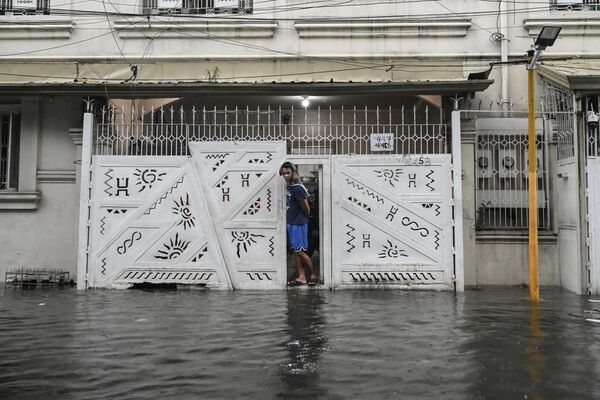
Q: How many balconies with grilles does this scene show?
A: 3